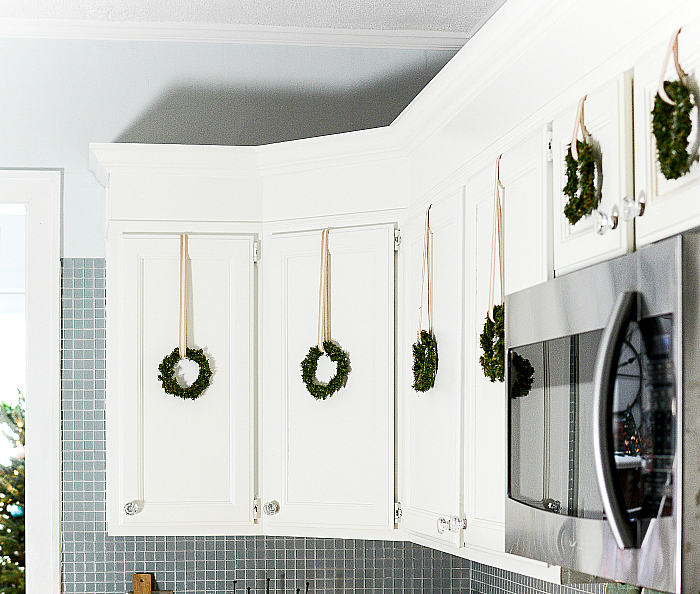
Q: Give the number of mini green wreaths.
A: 6